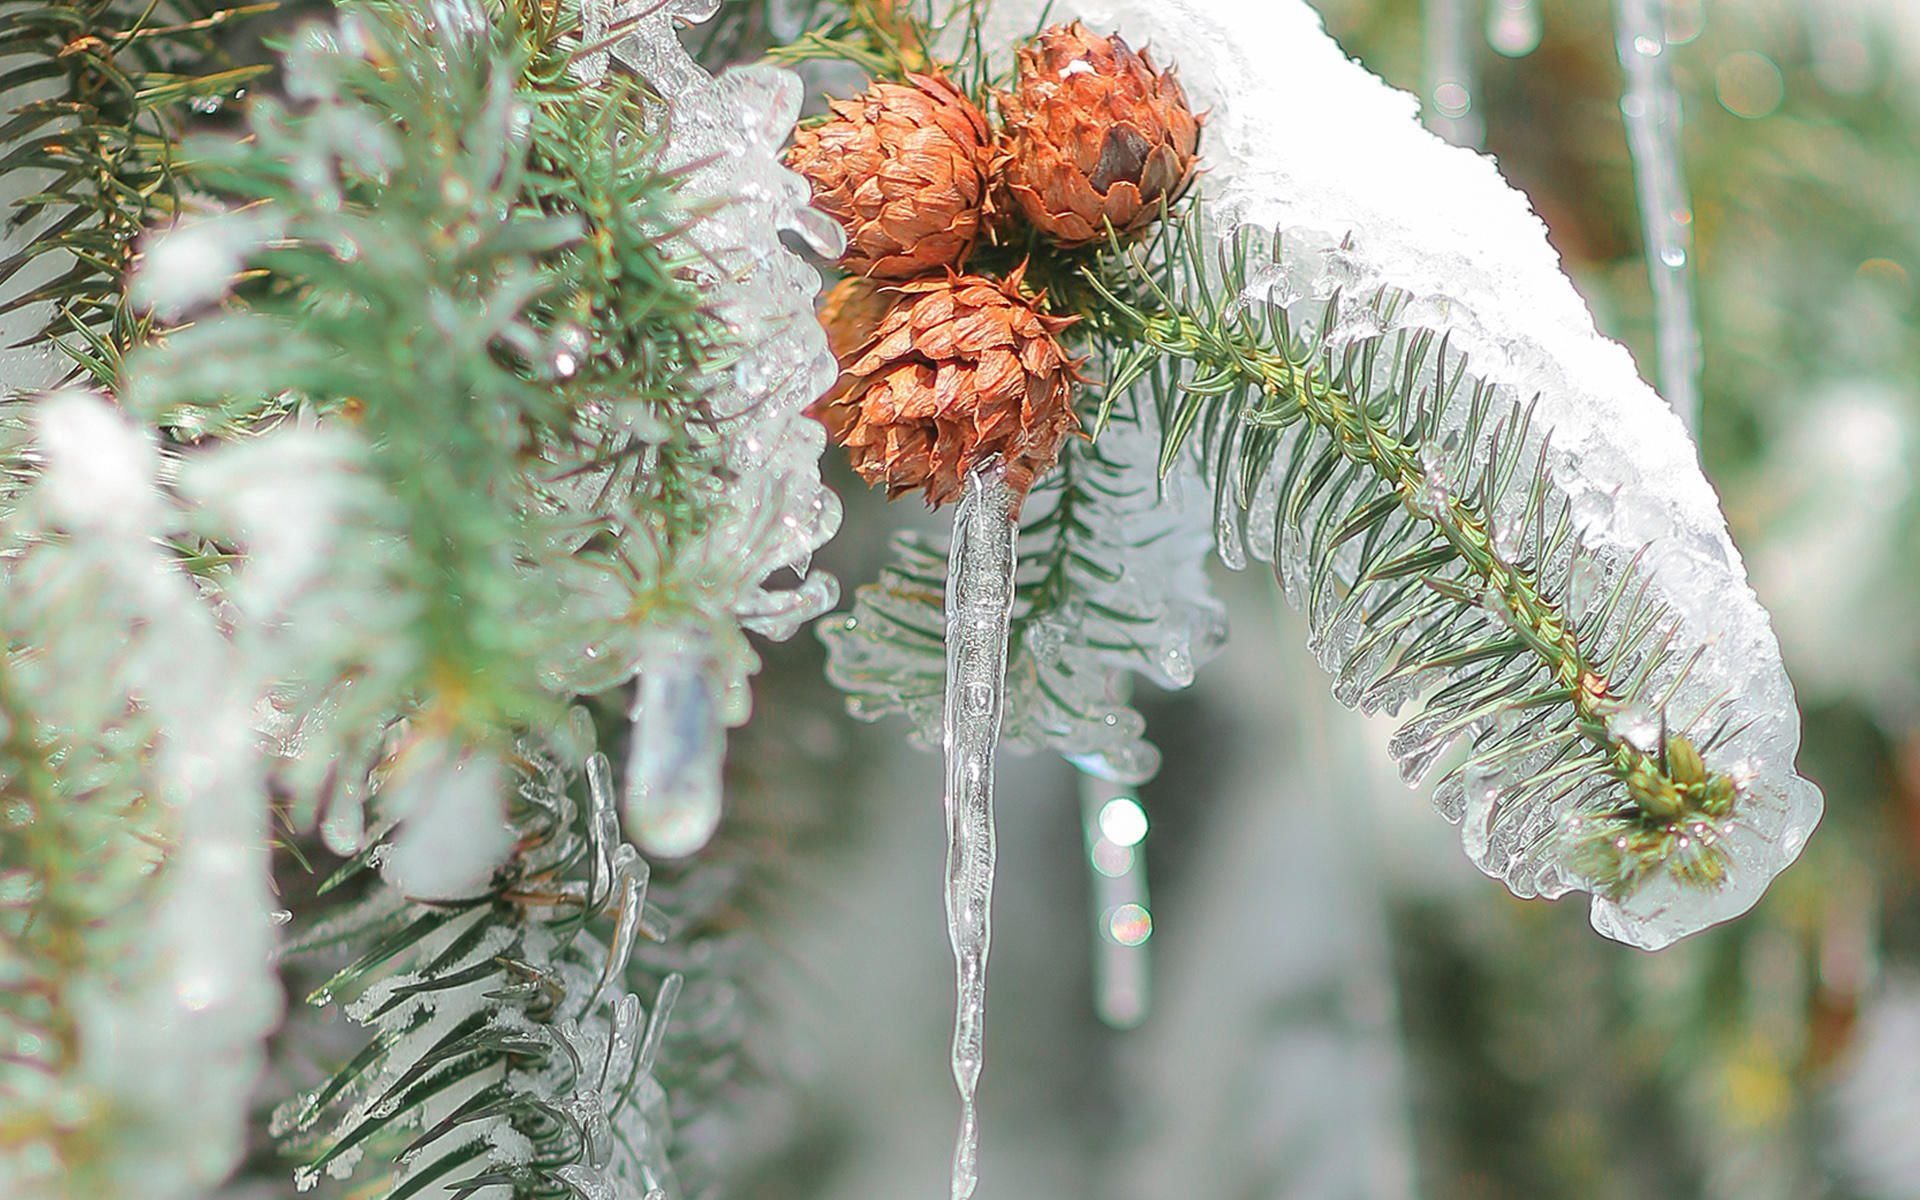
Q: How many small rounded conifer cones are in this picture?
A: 3